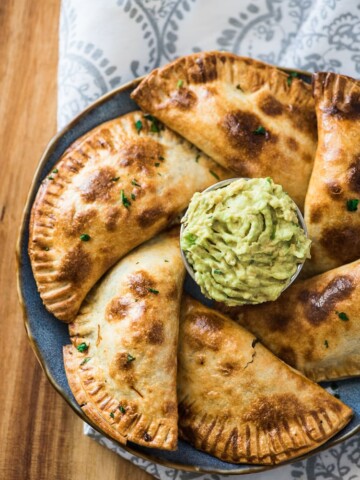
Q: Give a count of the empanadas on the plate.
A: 6